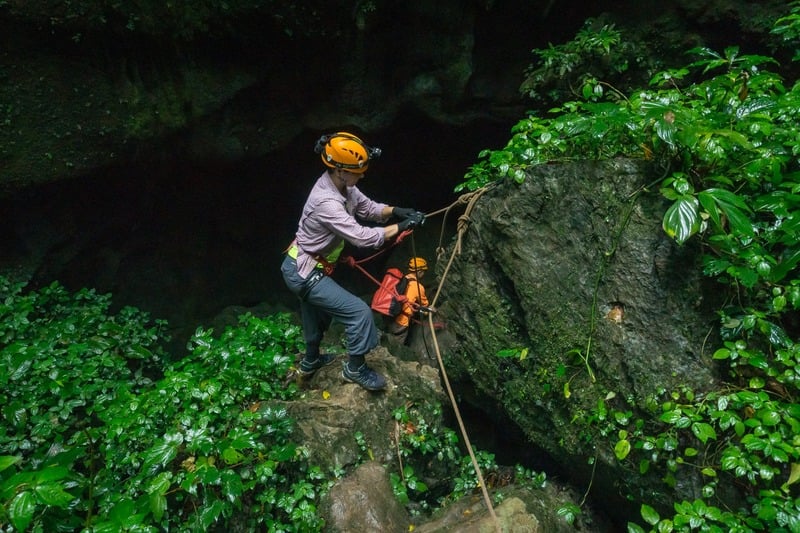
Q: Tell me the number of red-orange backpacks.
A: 1